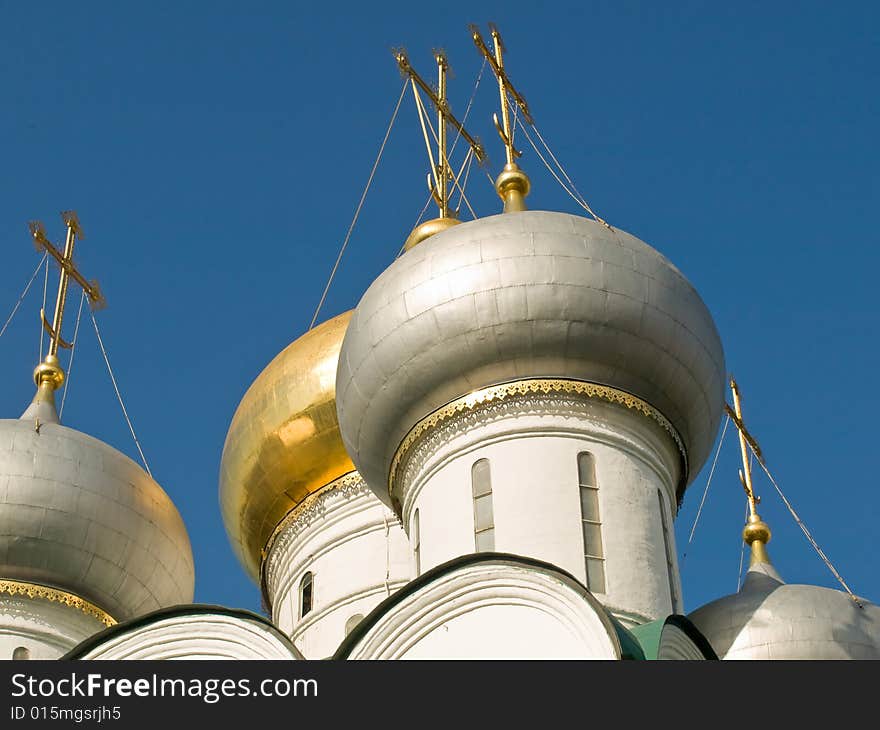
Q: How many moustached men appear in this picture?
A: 0